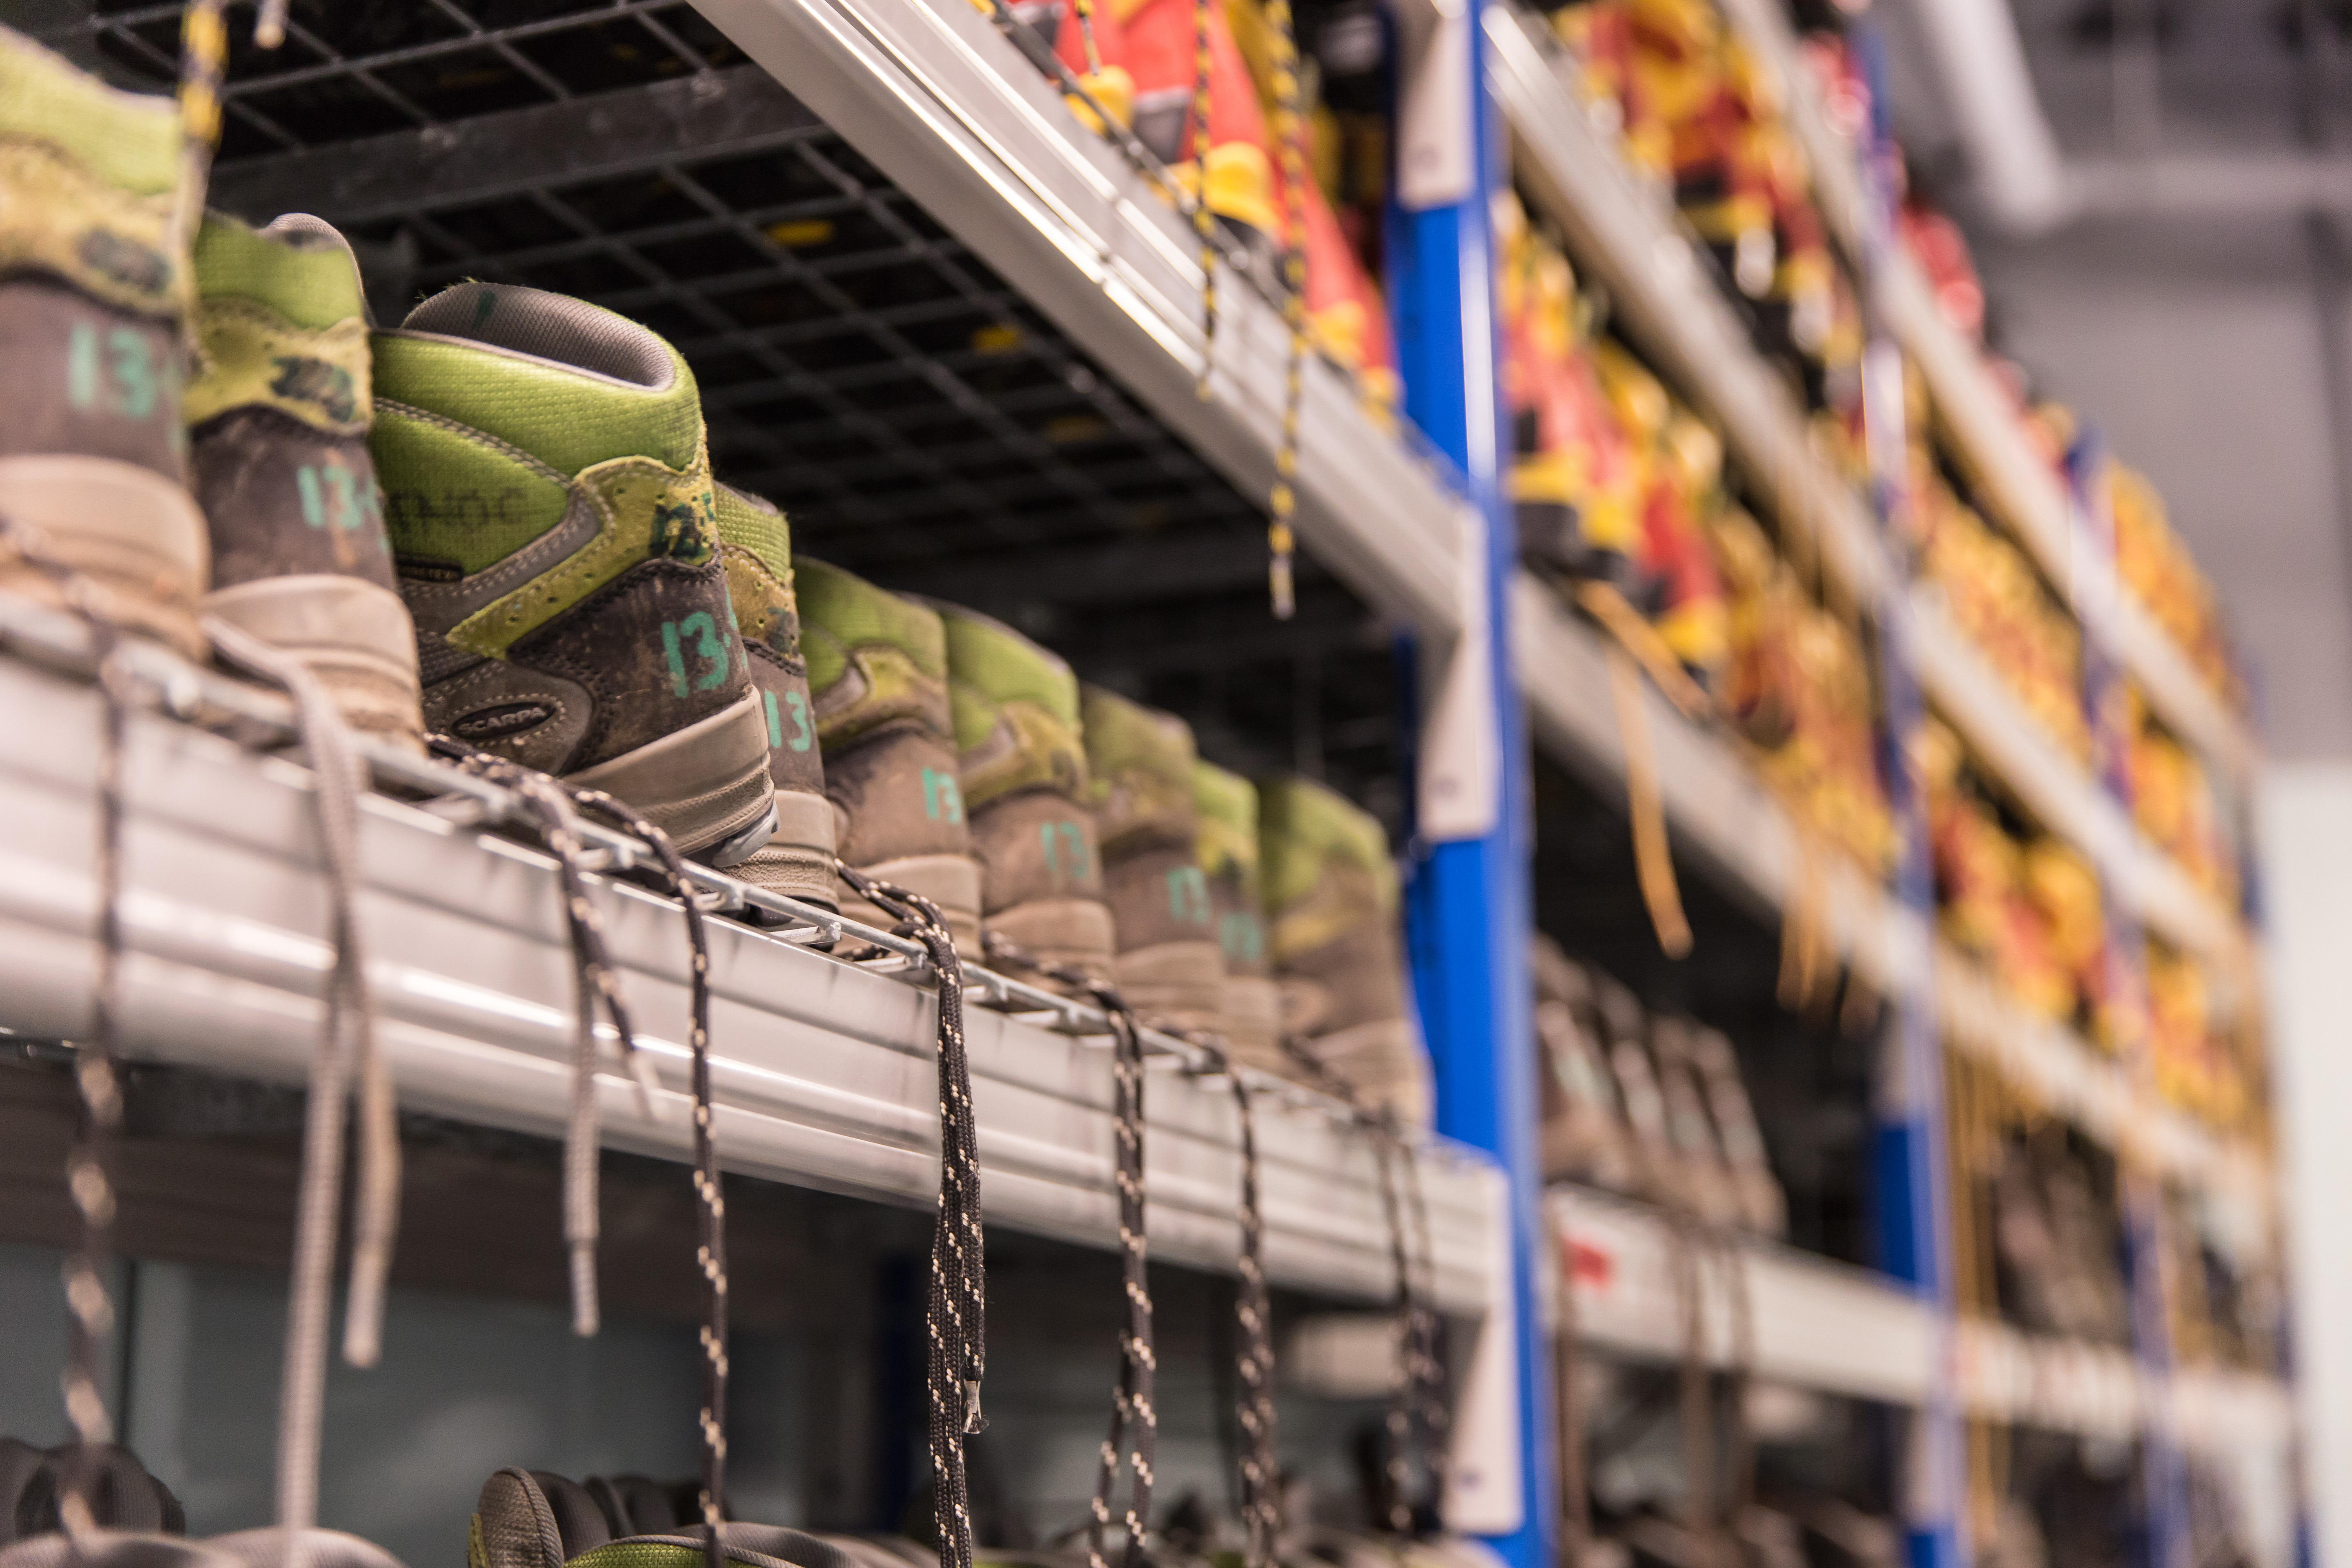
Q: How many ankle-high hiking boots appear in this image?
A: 9